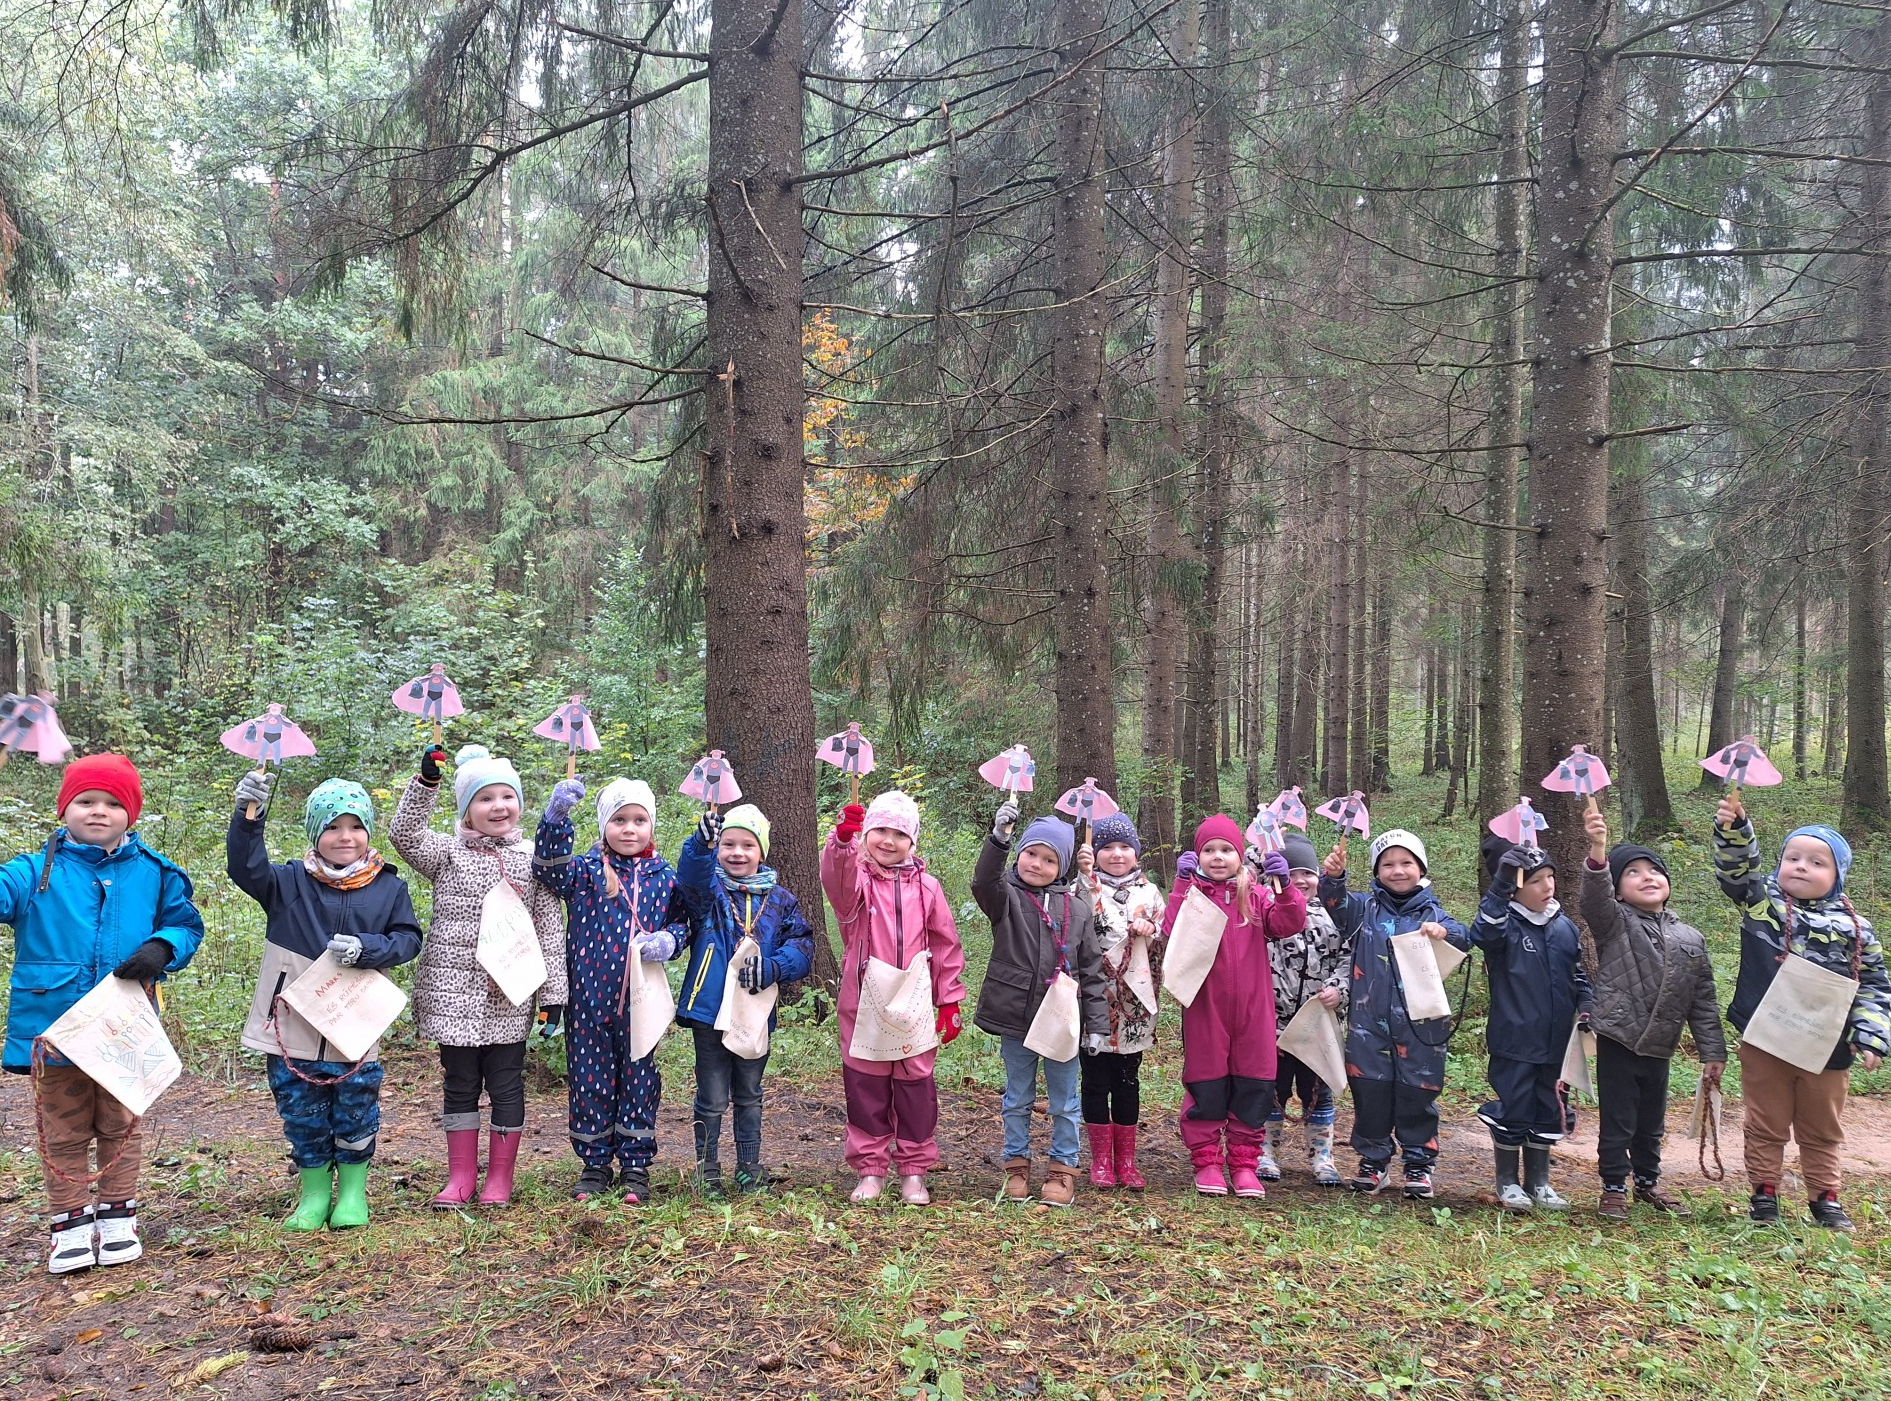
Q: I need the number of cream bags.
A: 14